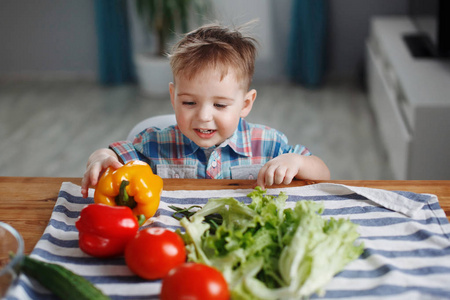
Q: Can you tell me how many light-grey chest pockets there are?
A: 2